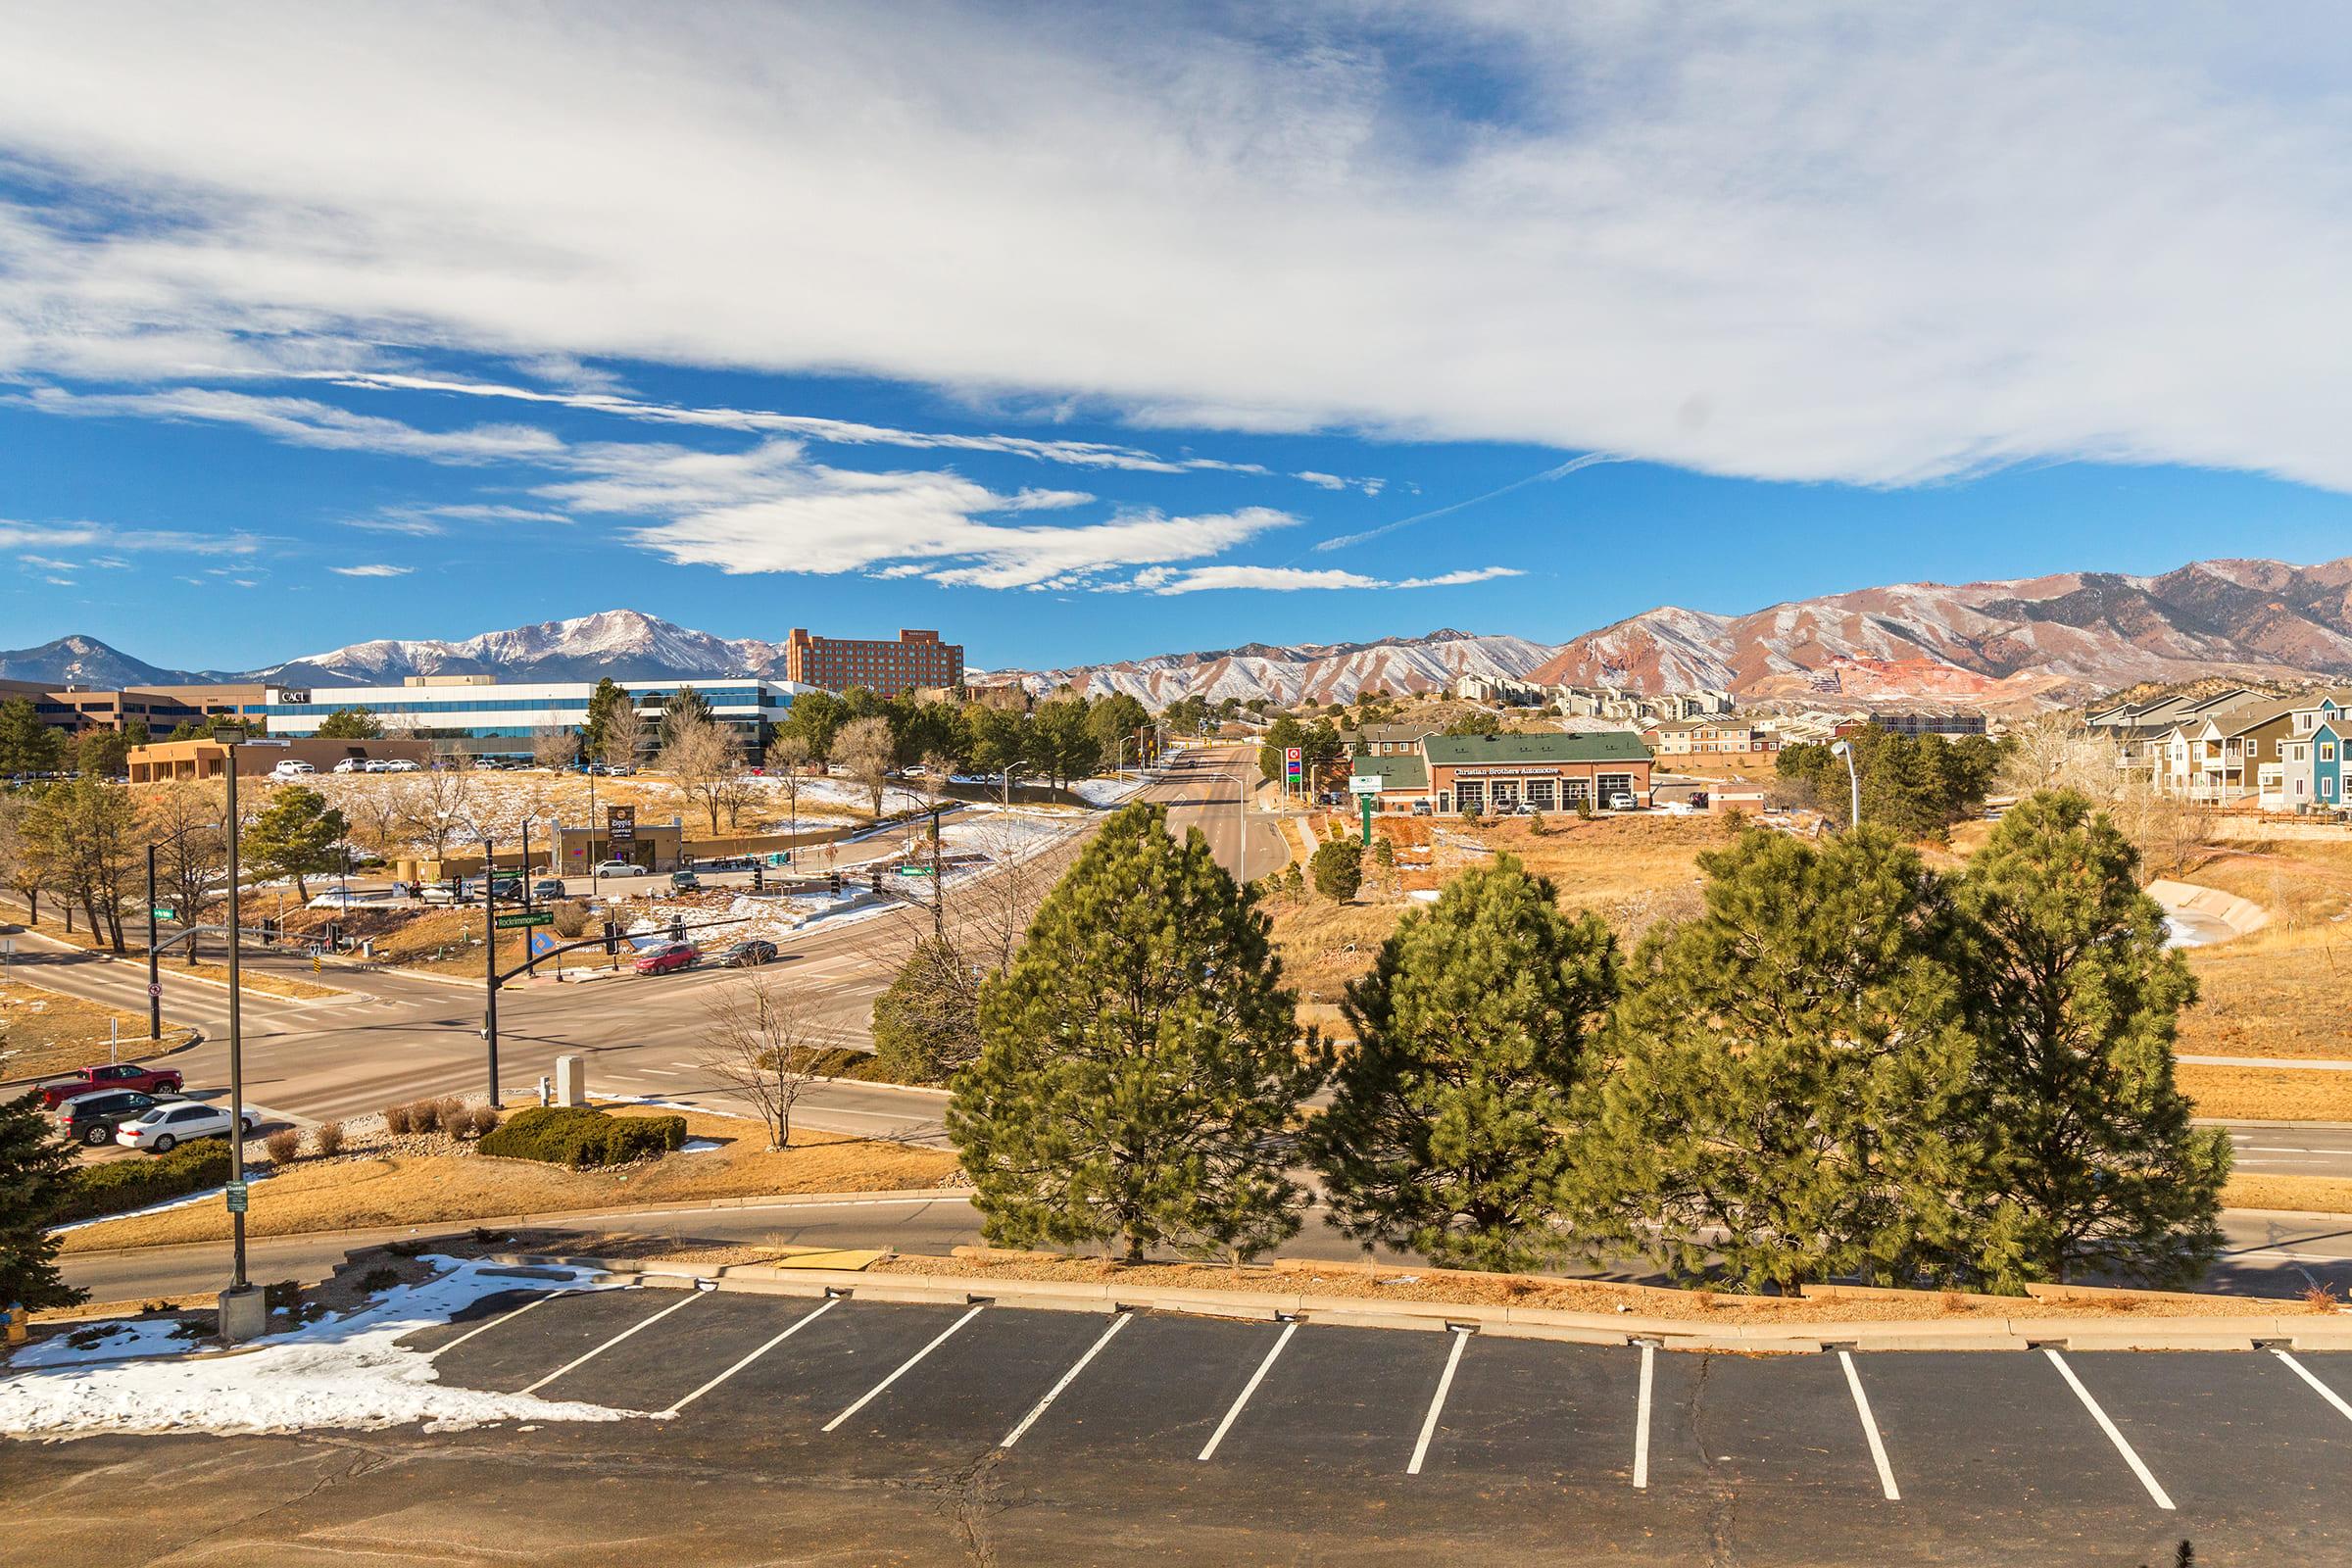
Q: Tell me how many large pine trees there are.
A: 4